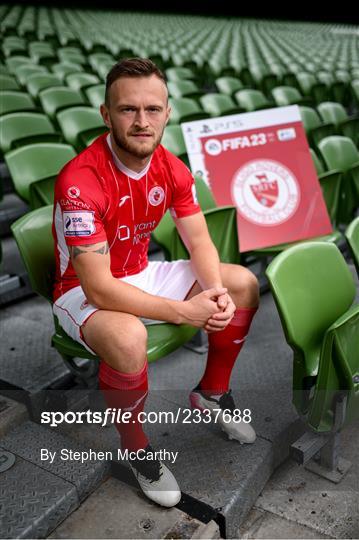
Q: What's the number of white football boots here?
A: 2